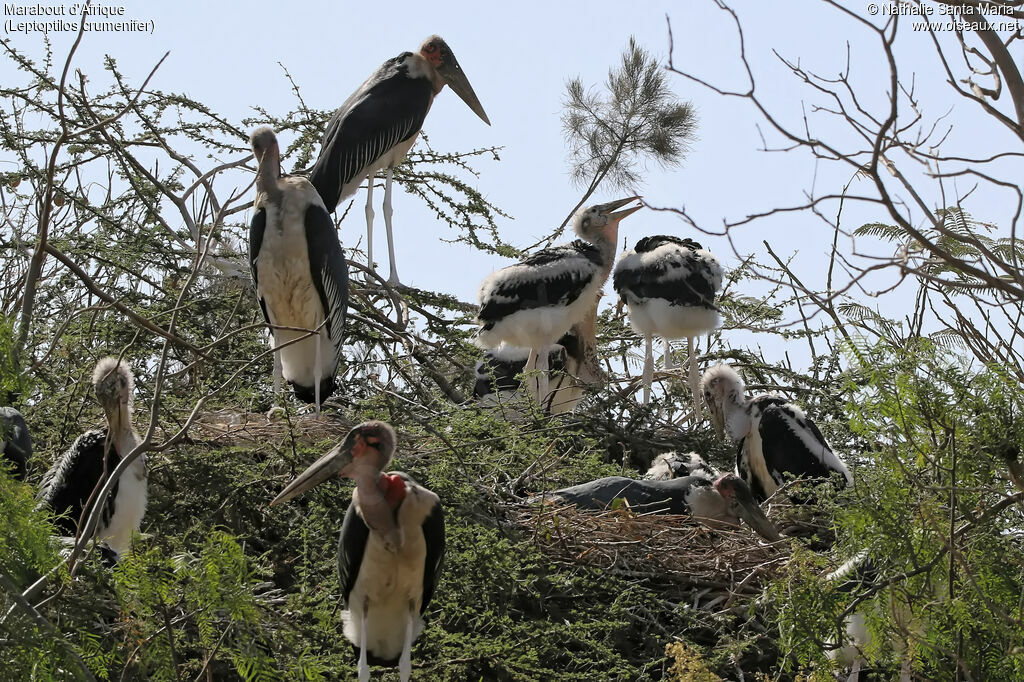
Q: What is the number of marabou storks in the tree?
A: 12